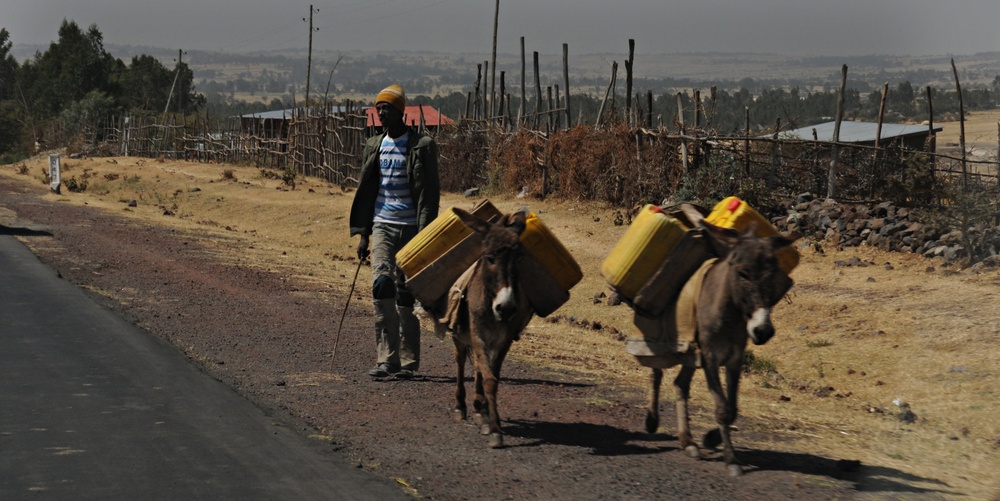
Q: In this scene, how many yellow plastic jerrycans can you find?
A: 4